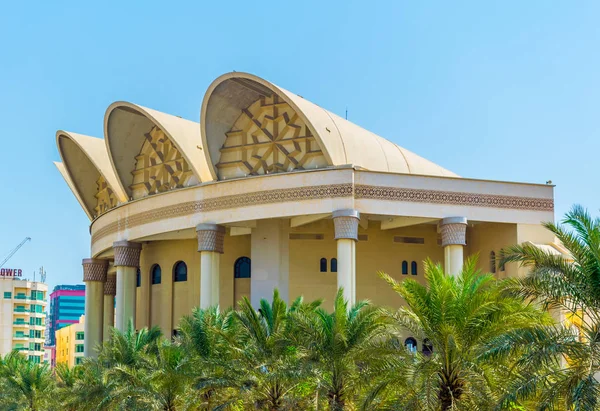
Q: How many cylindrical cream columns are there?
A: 6